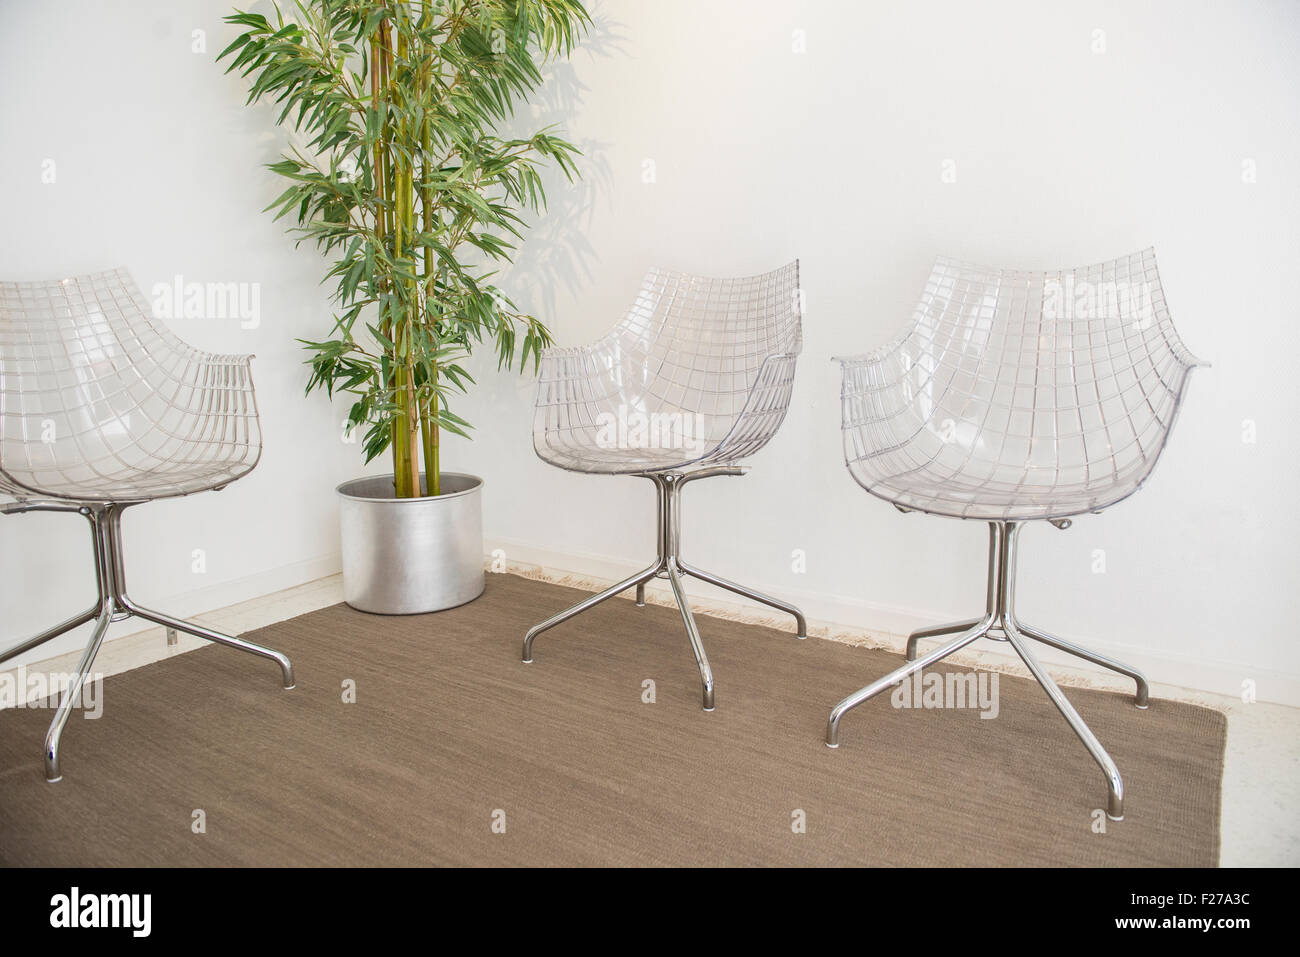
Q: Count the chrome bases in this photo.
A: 3